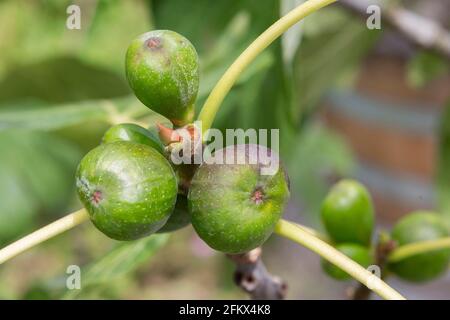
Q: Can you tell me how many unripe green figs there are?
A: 8